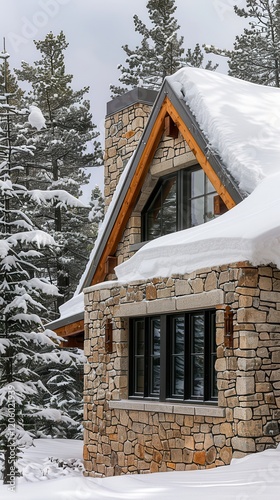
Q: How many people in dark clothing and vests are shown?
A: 0